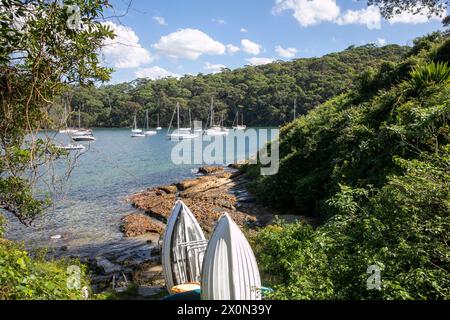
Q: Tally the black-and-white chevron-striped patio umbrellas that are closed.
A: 0